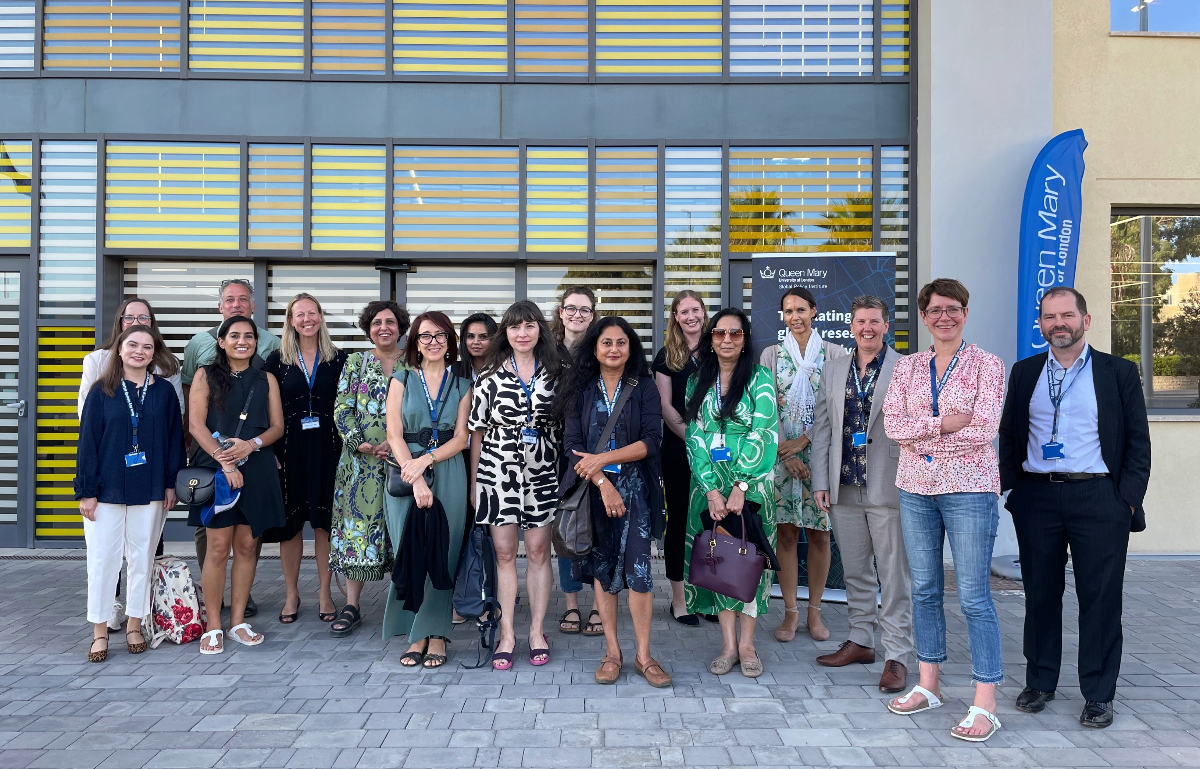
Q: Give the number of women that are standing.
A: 15